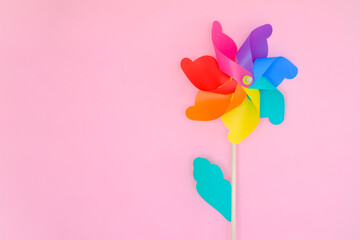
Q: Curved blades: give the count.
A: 7